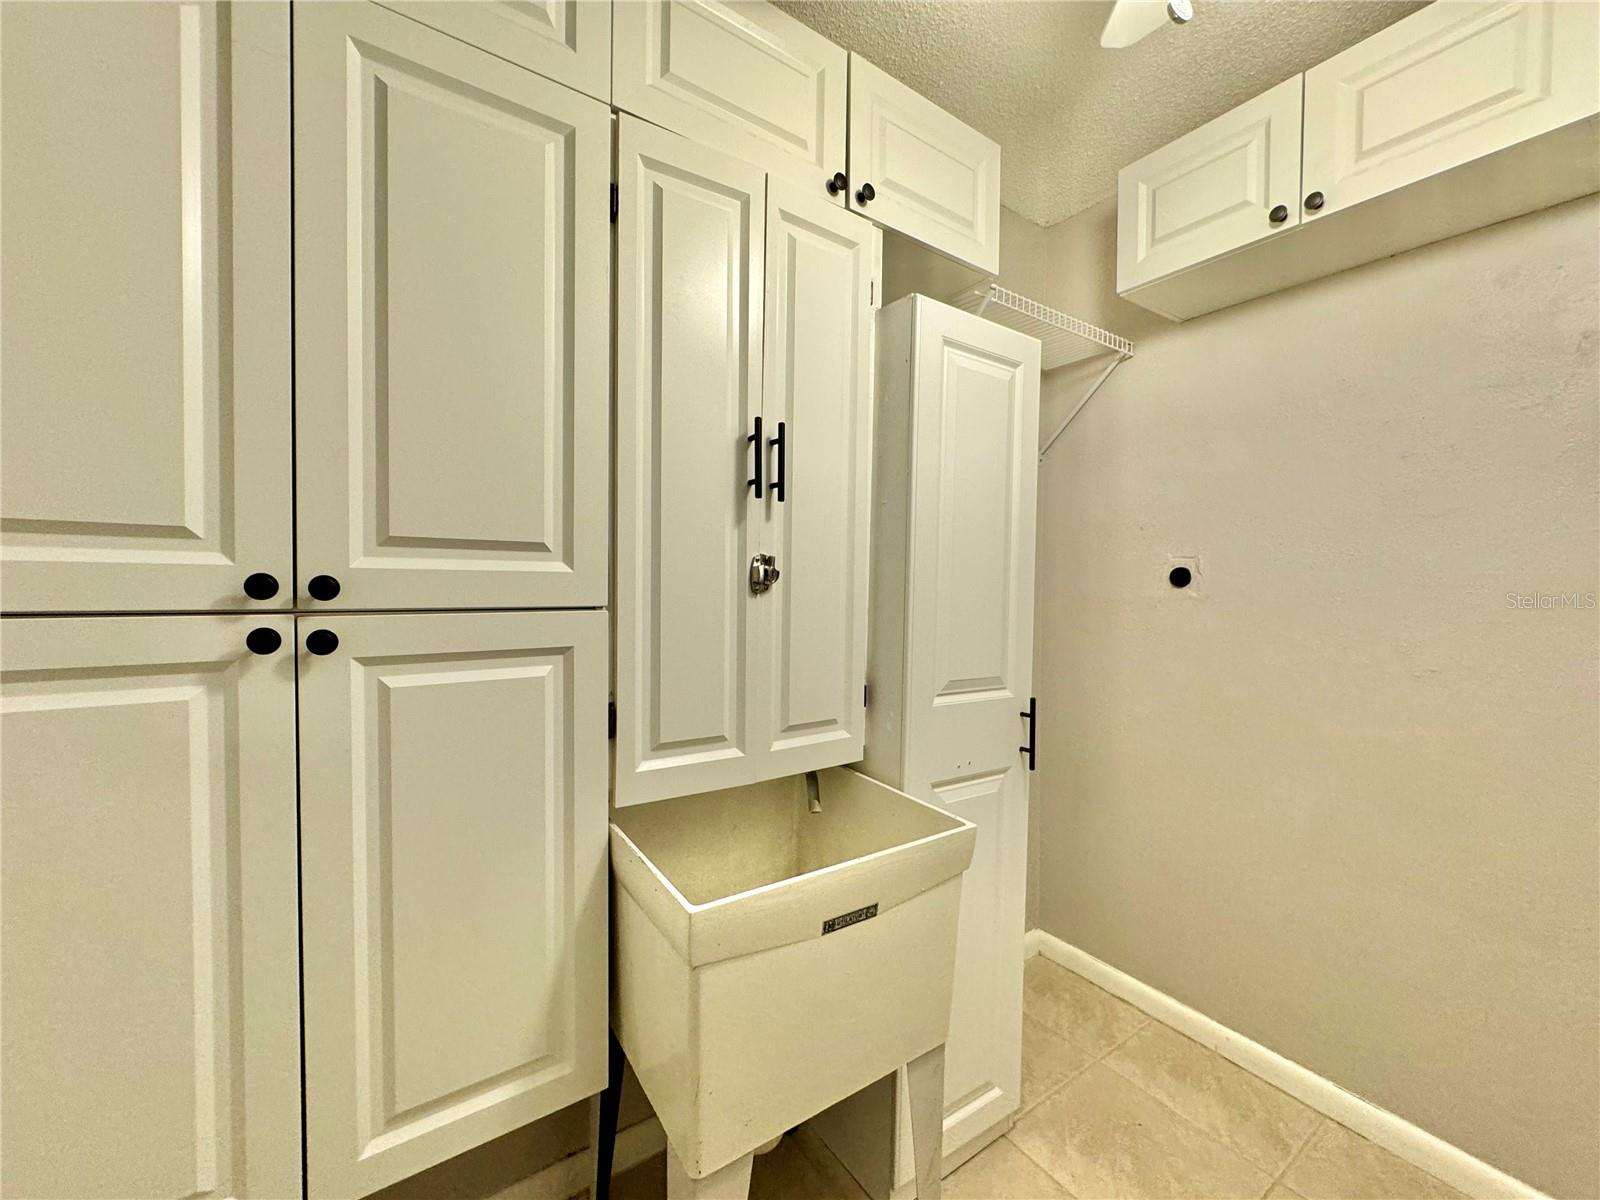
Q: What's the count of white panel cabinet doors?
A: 12